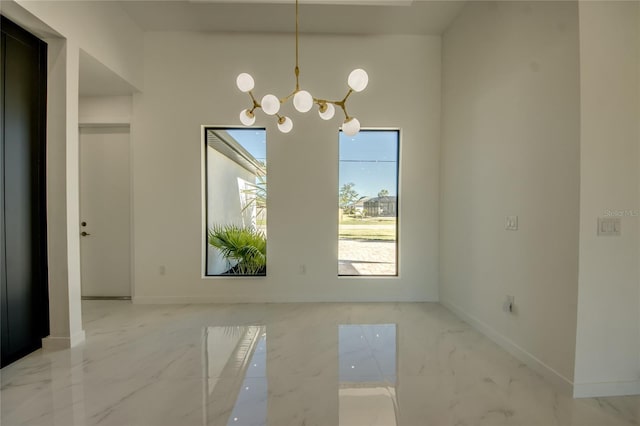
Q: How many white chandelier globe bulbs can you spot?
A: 8